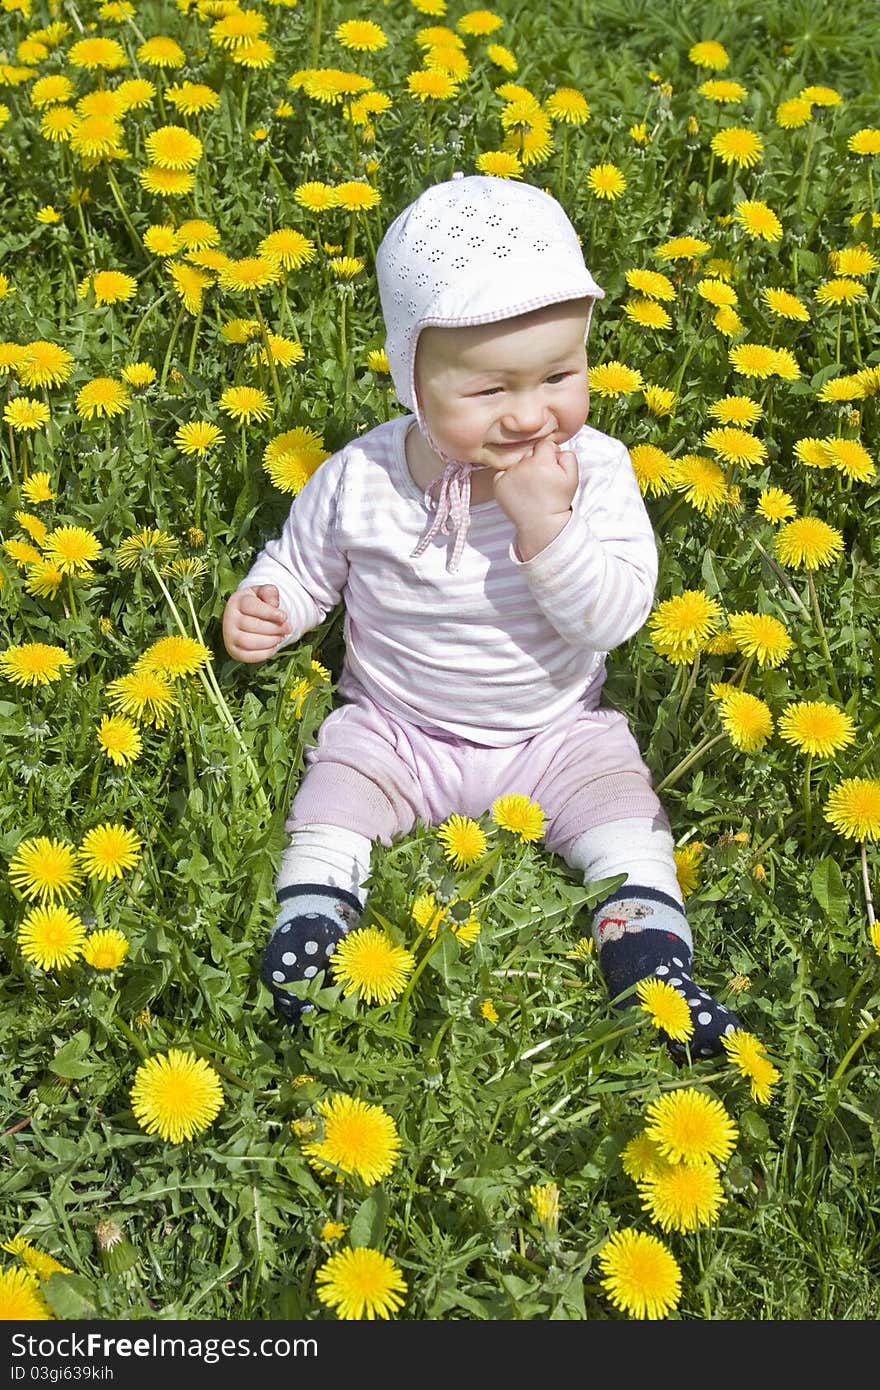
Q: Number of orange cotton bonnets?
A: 0